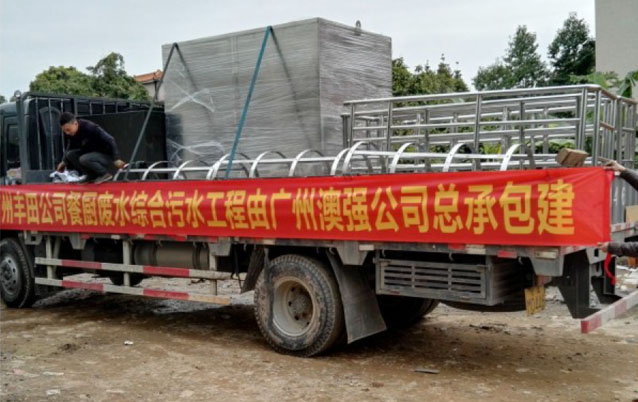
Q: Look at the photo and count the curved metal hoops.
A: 12